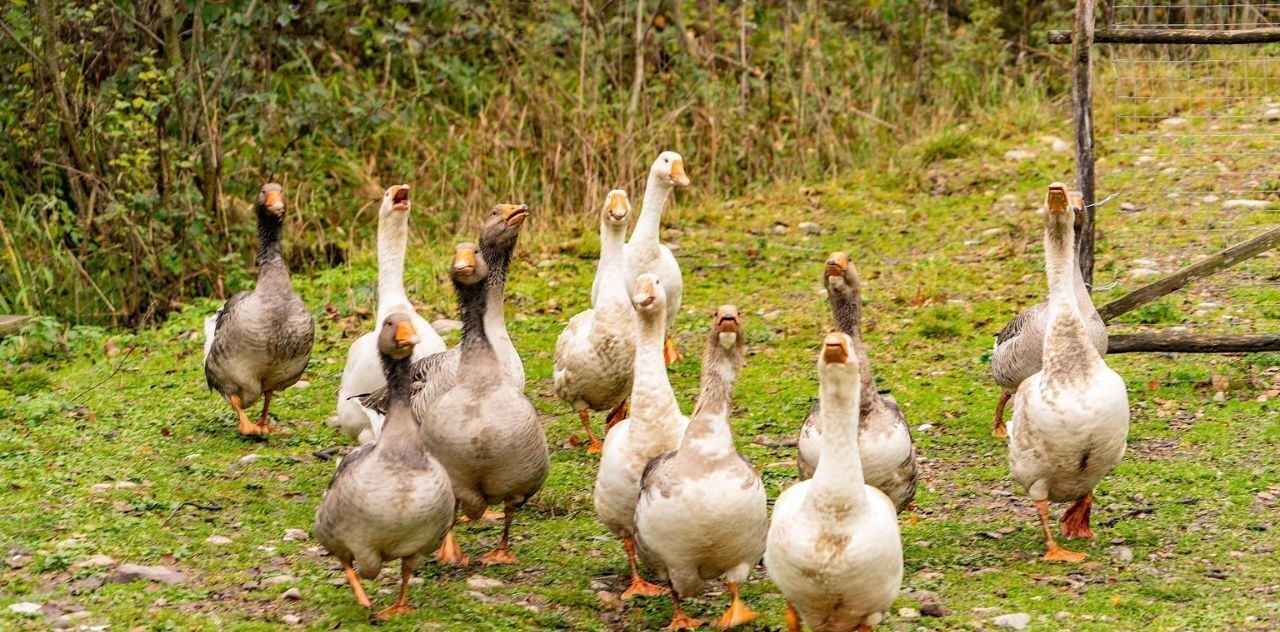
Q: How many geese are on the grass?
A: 13